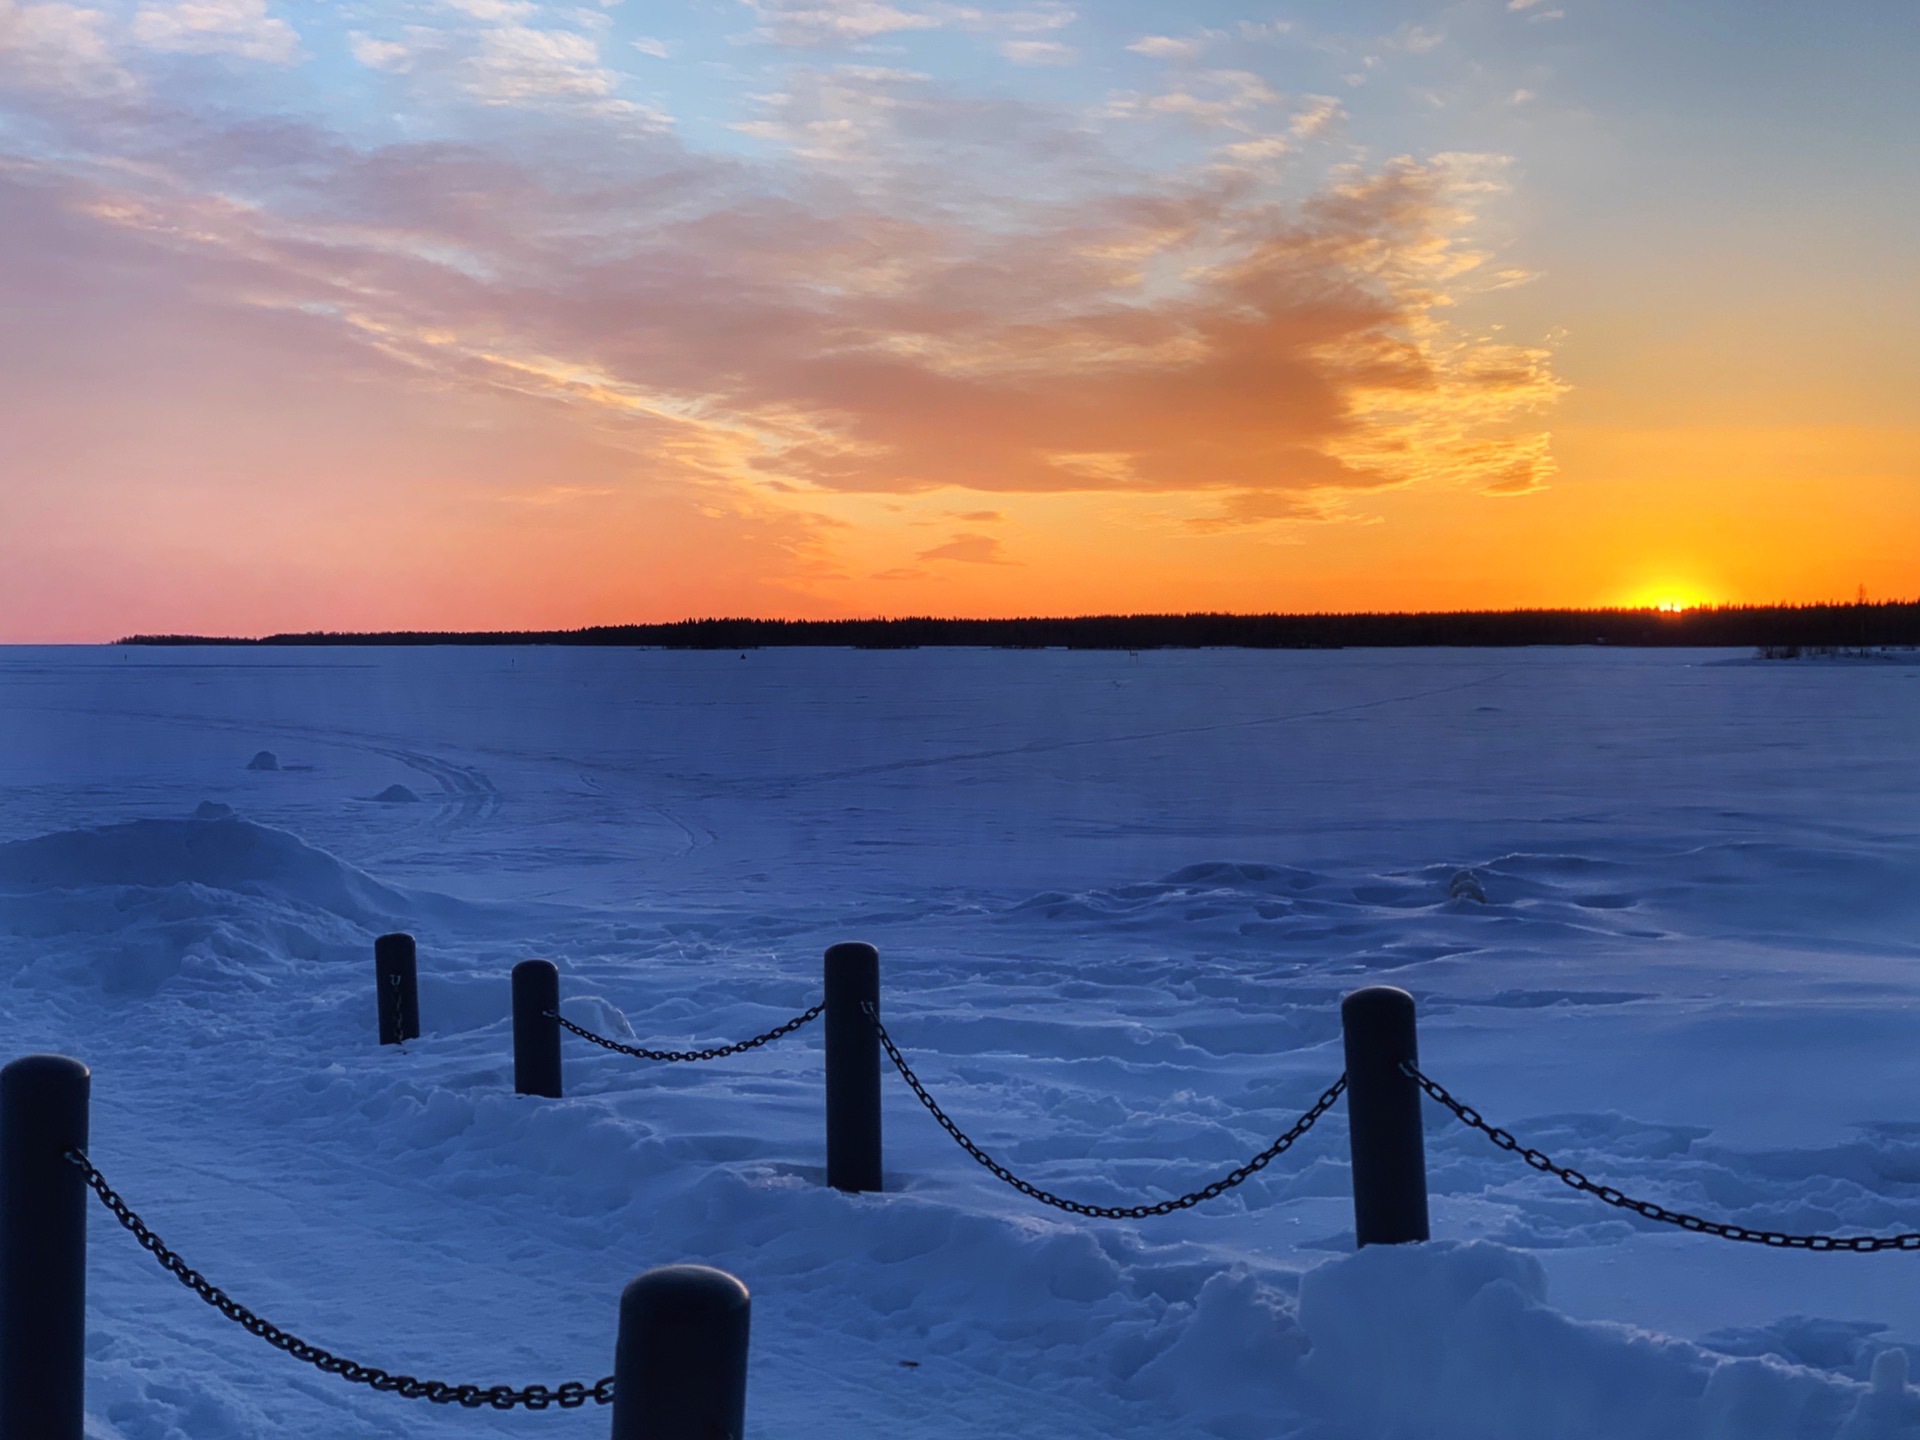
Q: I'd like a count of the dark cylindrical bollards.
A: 6